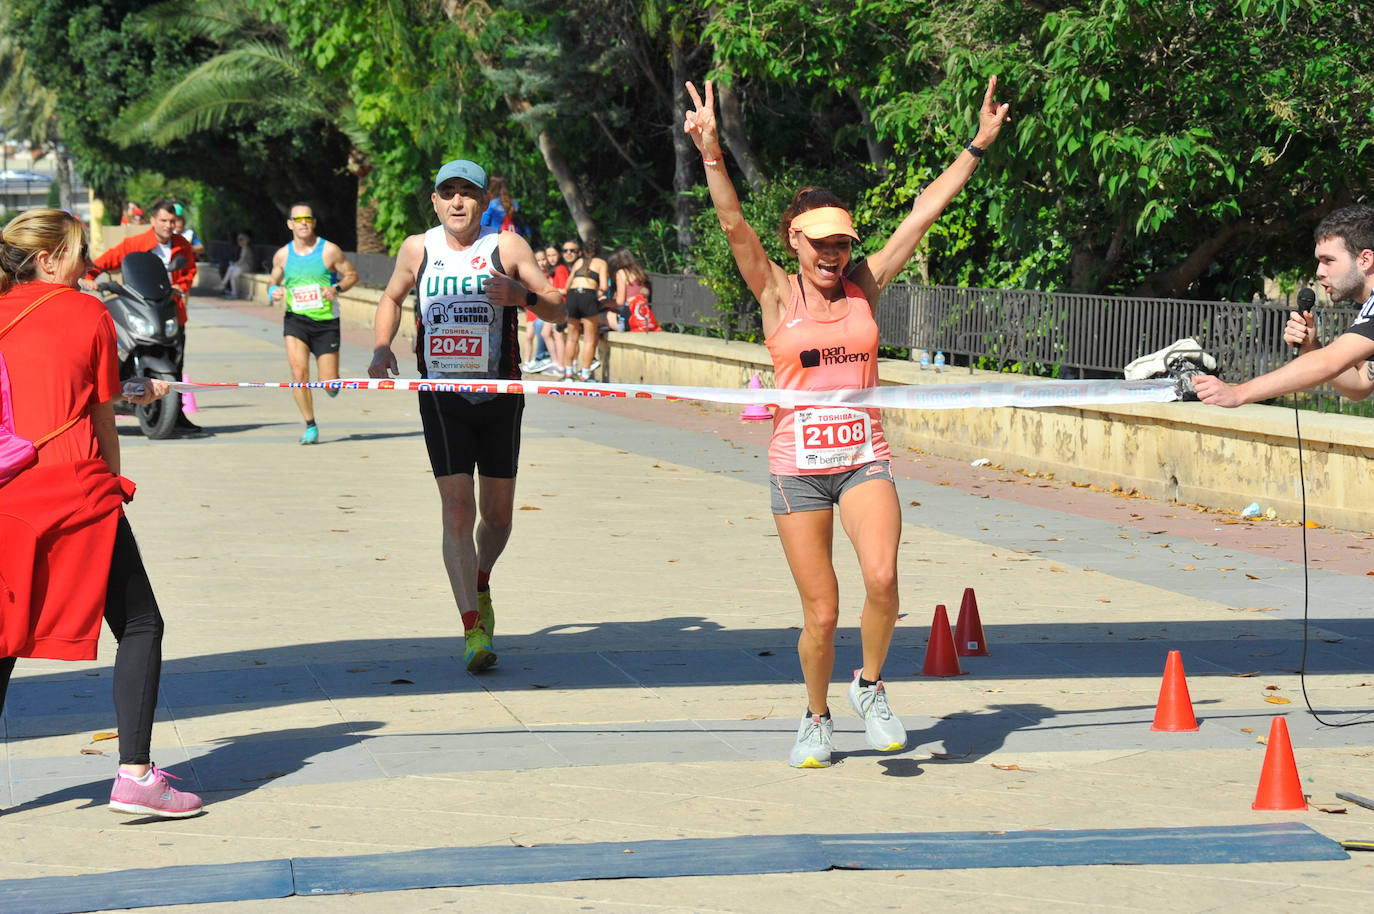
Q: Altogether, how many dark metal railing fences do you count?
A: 1